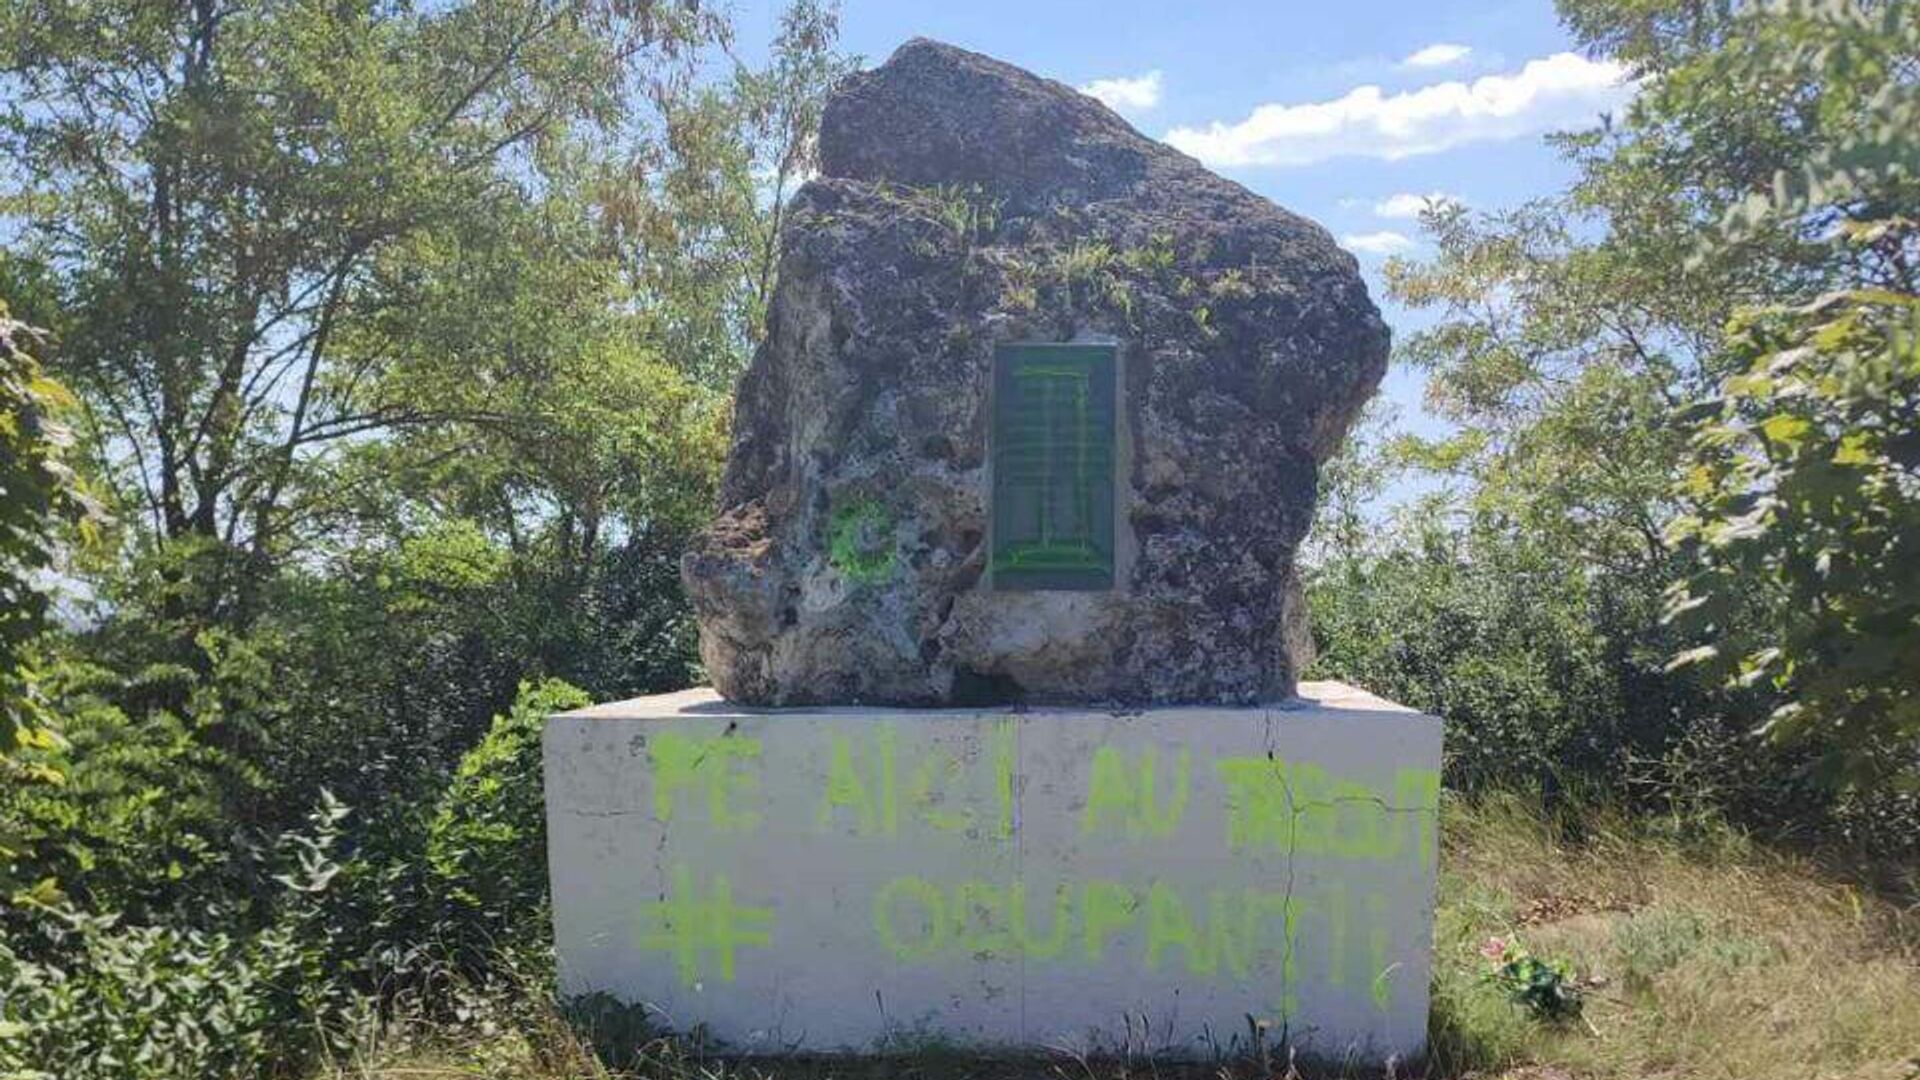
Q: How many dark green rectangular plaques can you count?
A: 1